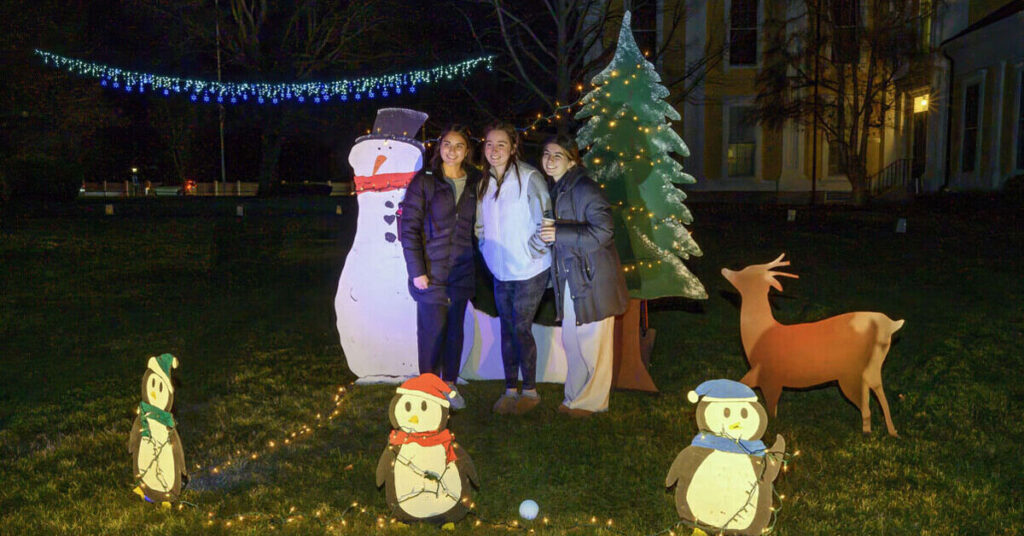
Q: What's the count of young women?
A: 3